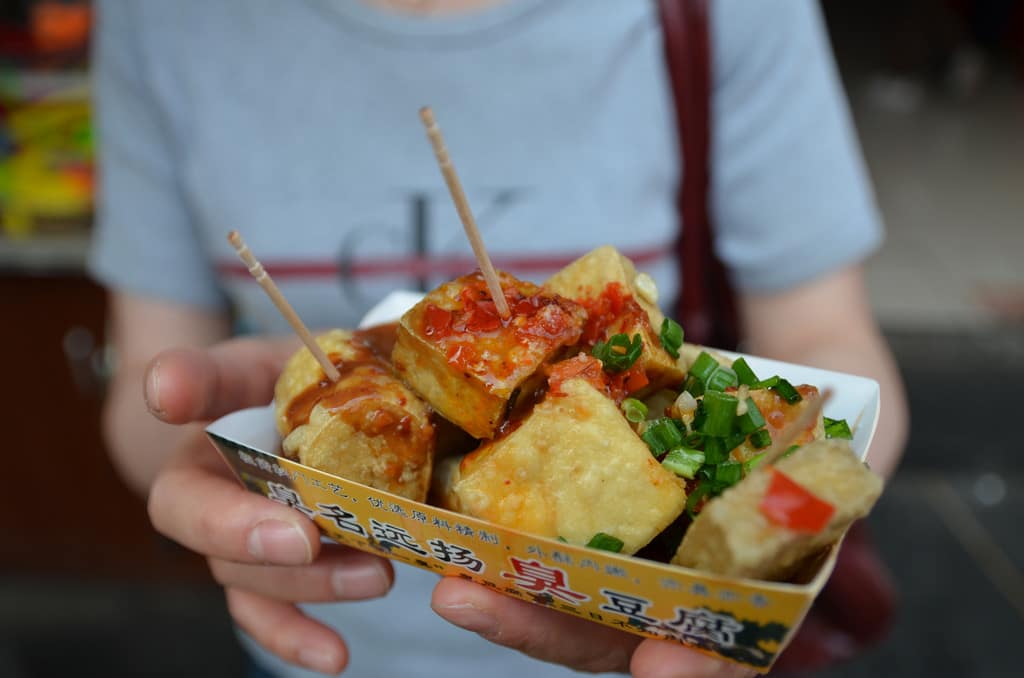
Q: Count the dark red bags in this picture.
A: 1